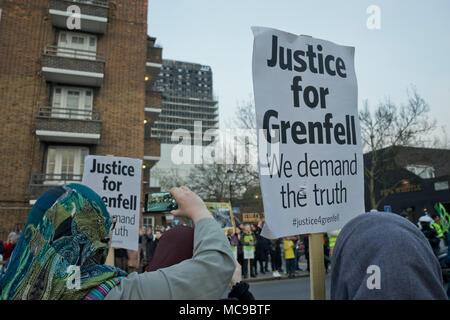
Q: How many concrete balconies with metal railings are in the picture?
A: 4